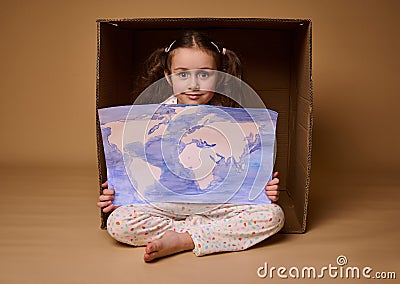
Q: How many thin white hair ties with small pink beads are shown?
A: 2